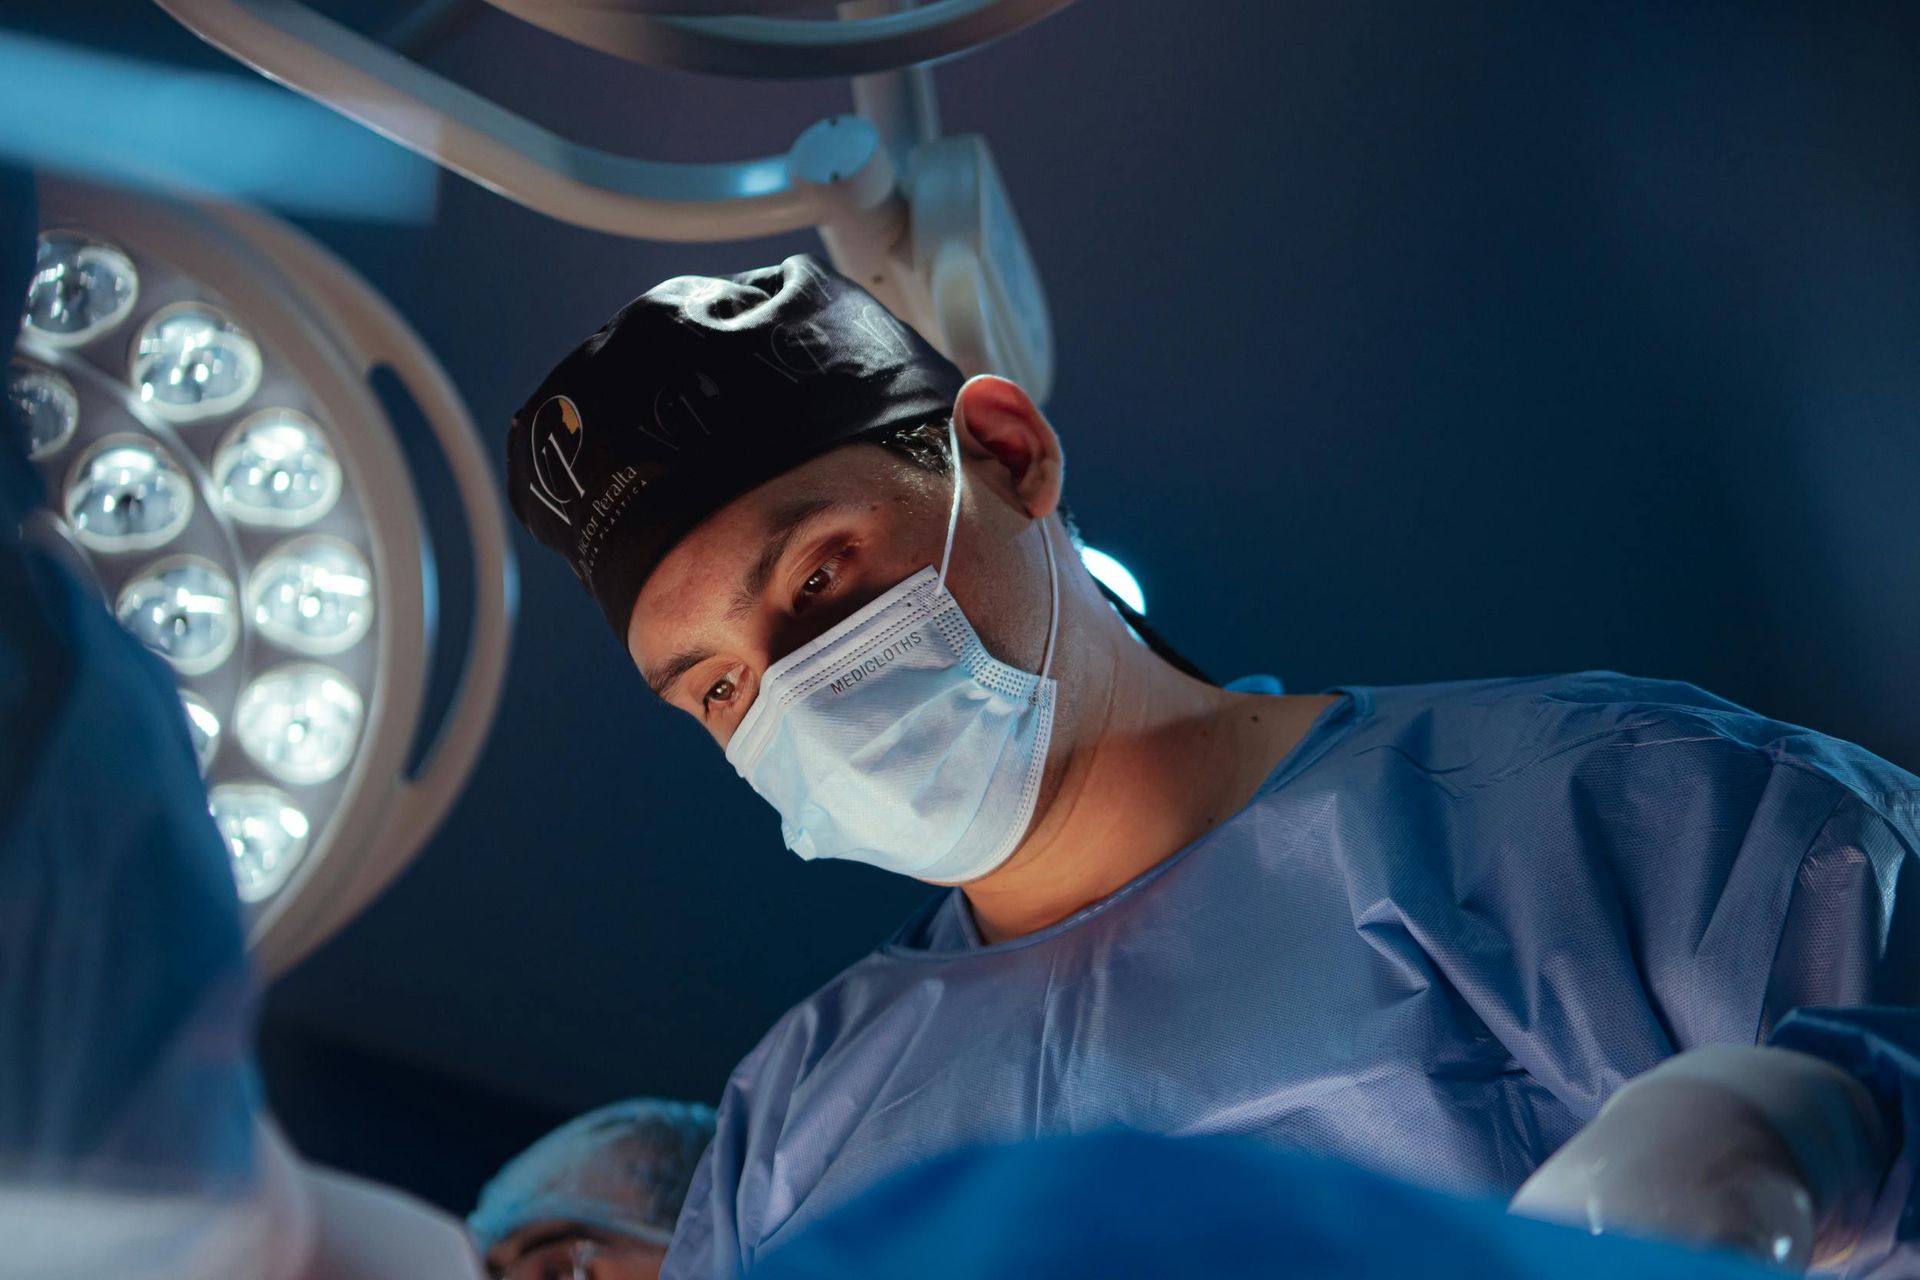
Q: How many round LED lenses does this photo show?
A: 10